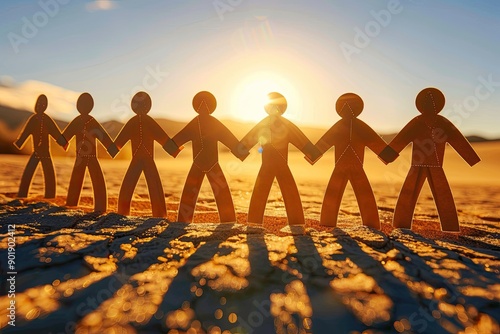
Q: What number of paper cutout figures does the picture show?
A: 7